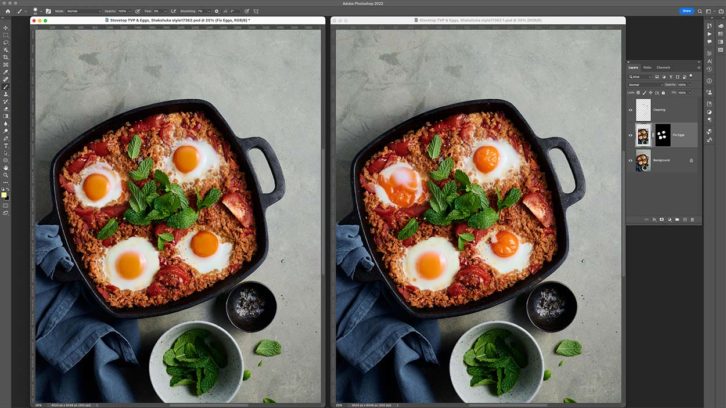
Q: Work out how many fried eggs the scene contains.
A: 8